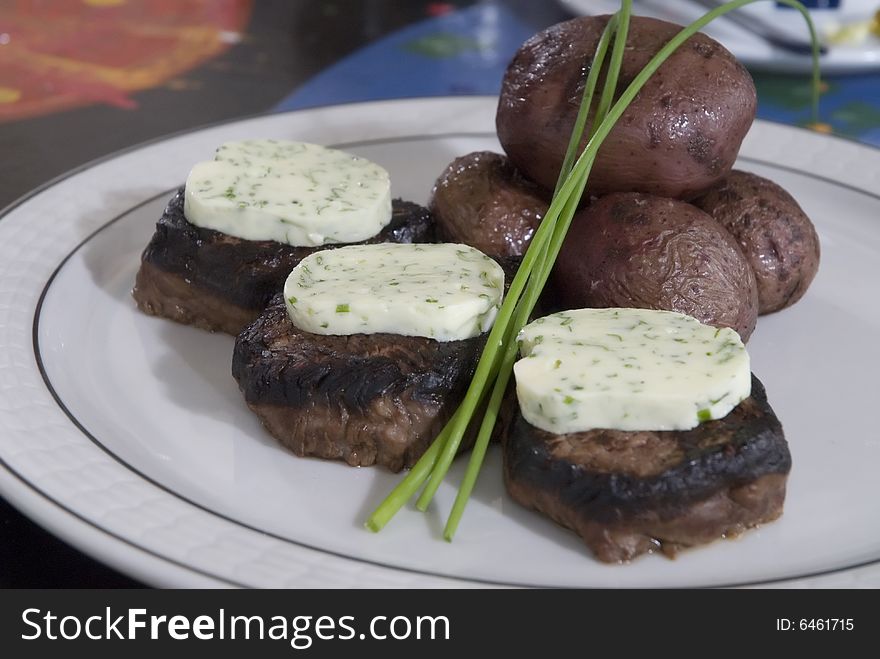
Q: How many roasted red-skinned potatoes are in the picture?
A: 4